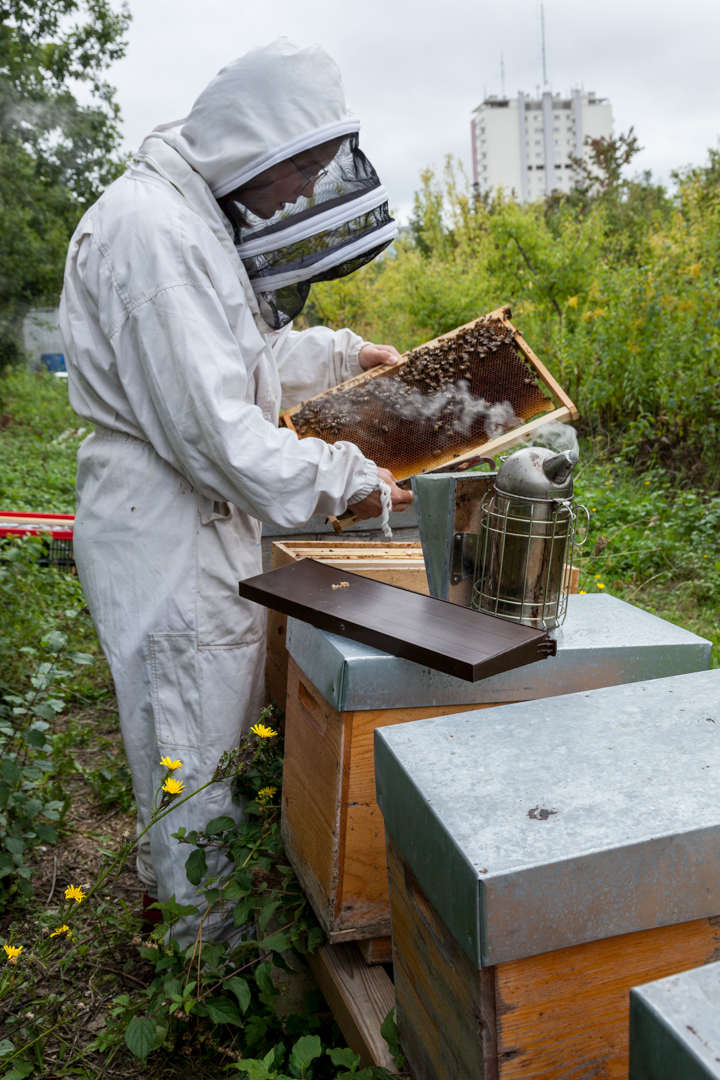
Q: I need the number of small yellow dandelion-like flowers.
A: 7